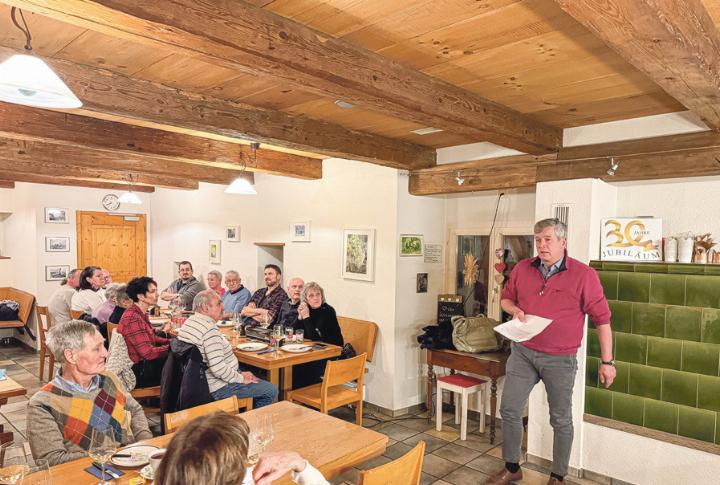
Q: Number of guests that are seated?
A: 15